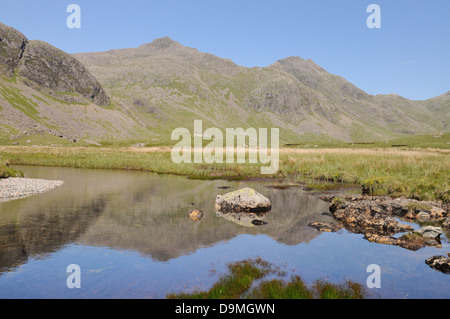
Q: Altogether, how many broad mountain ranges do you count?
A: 1